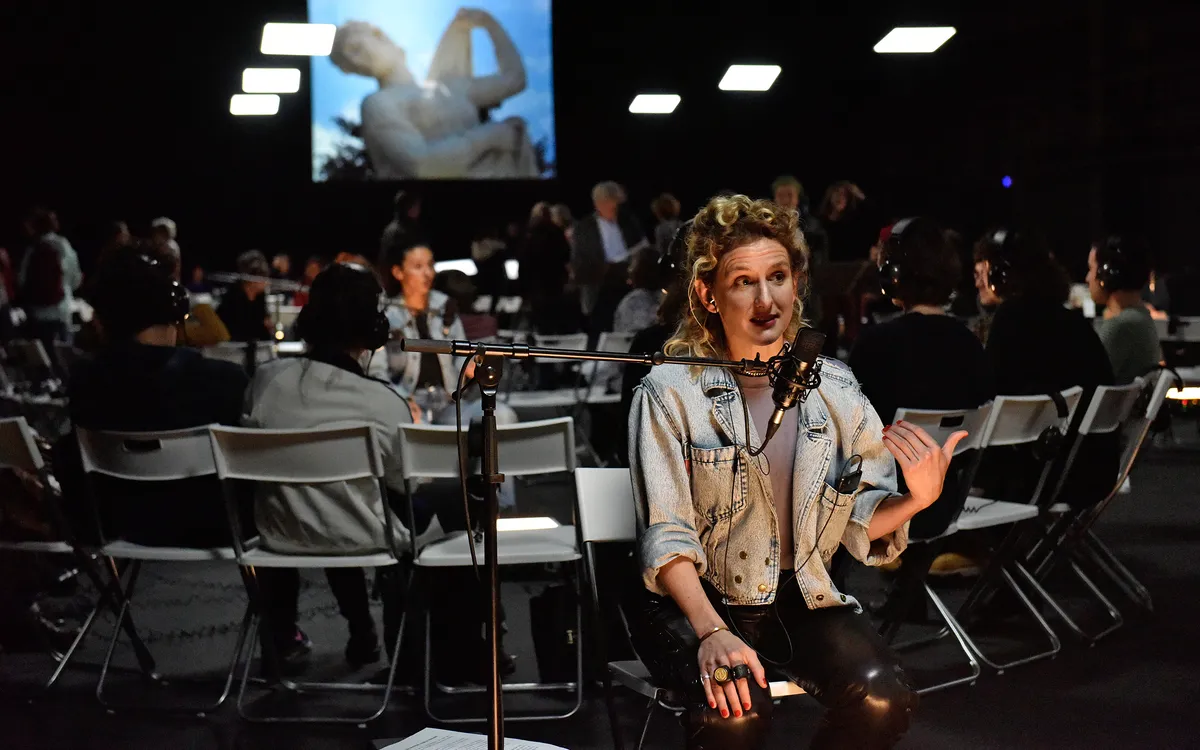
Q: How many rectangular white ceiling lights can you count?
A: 6